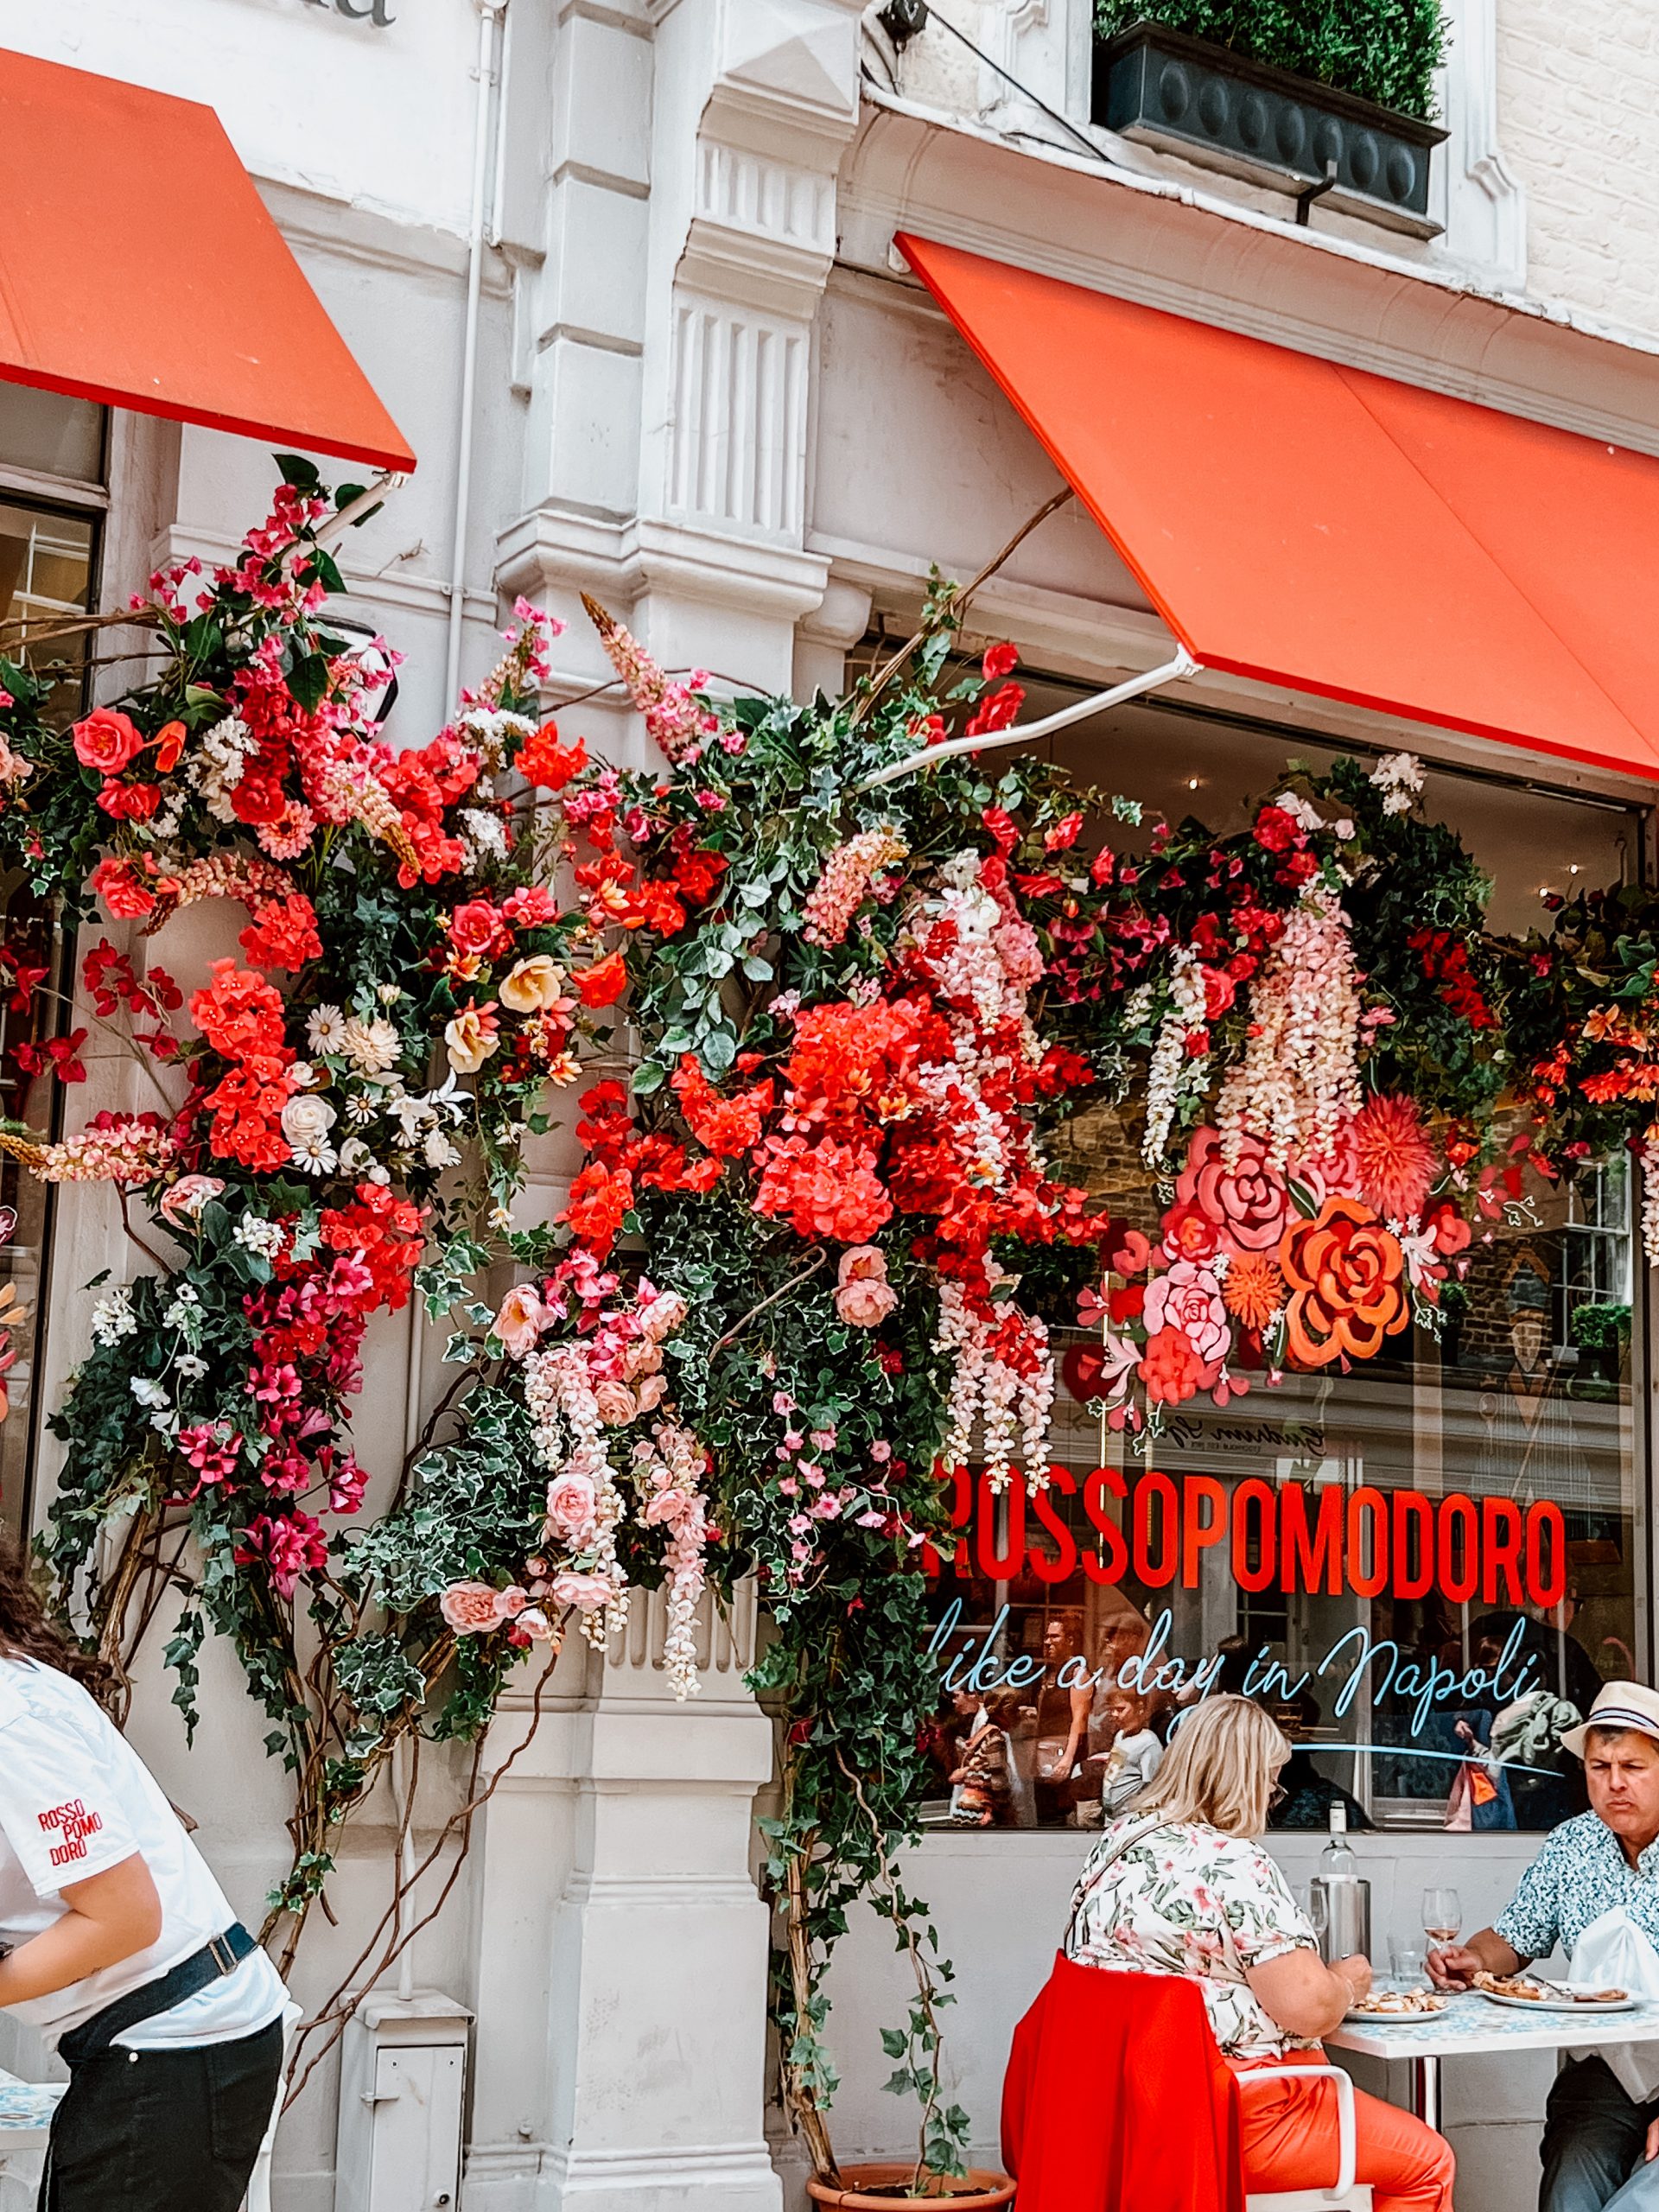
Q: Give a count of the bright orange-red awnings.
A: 2